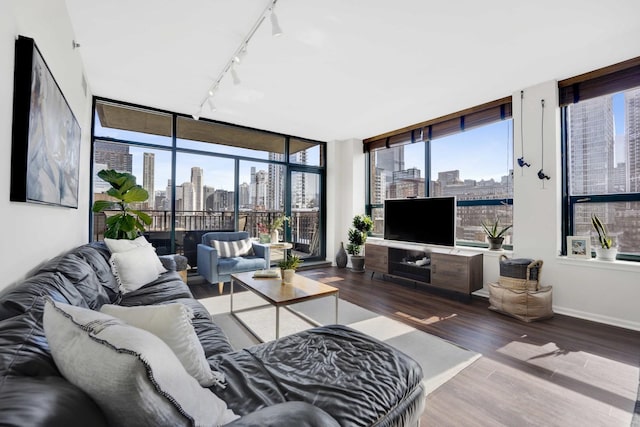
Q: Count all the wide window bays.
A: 3